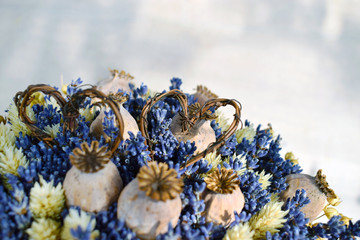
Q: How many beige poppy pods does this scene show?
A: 8